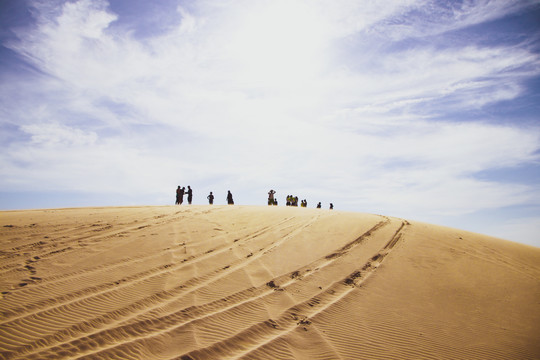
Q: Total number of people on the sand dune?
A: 14